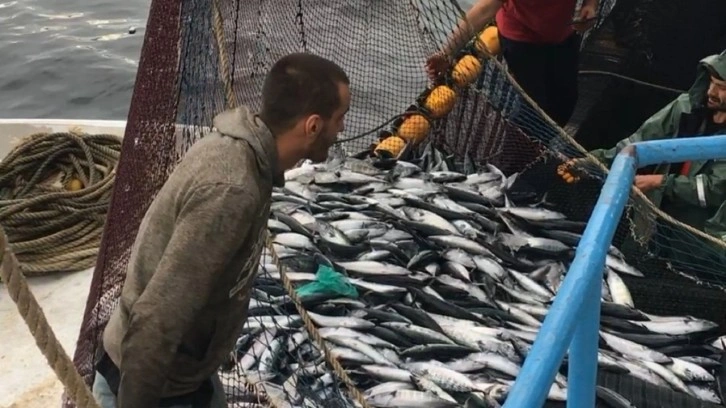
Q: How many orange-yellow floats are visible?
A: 5